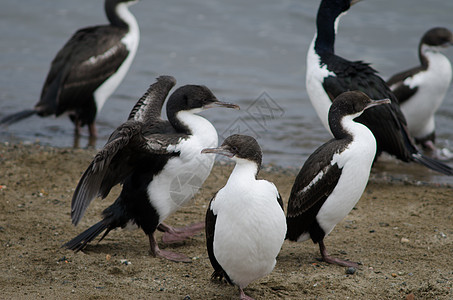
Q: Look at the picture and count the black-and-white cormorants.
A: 6